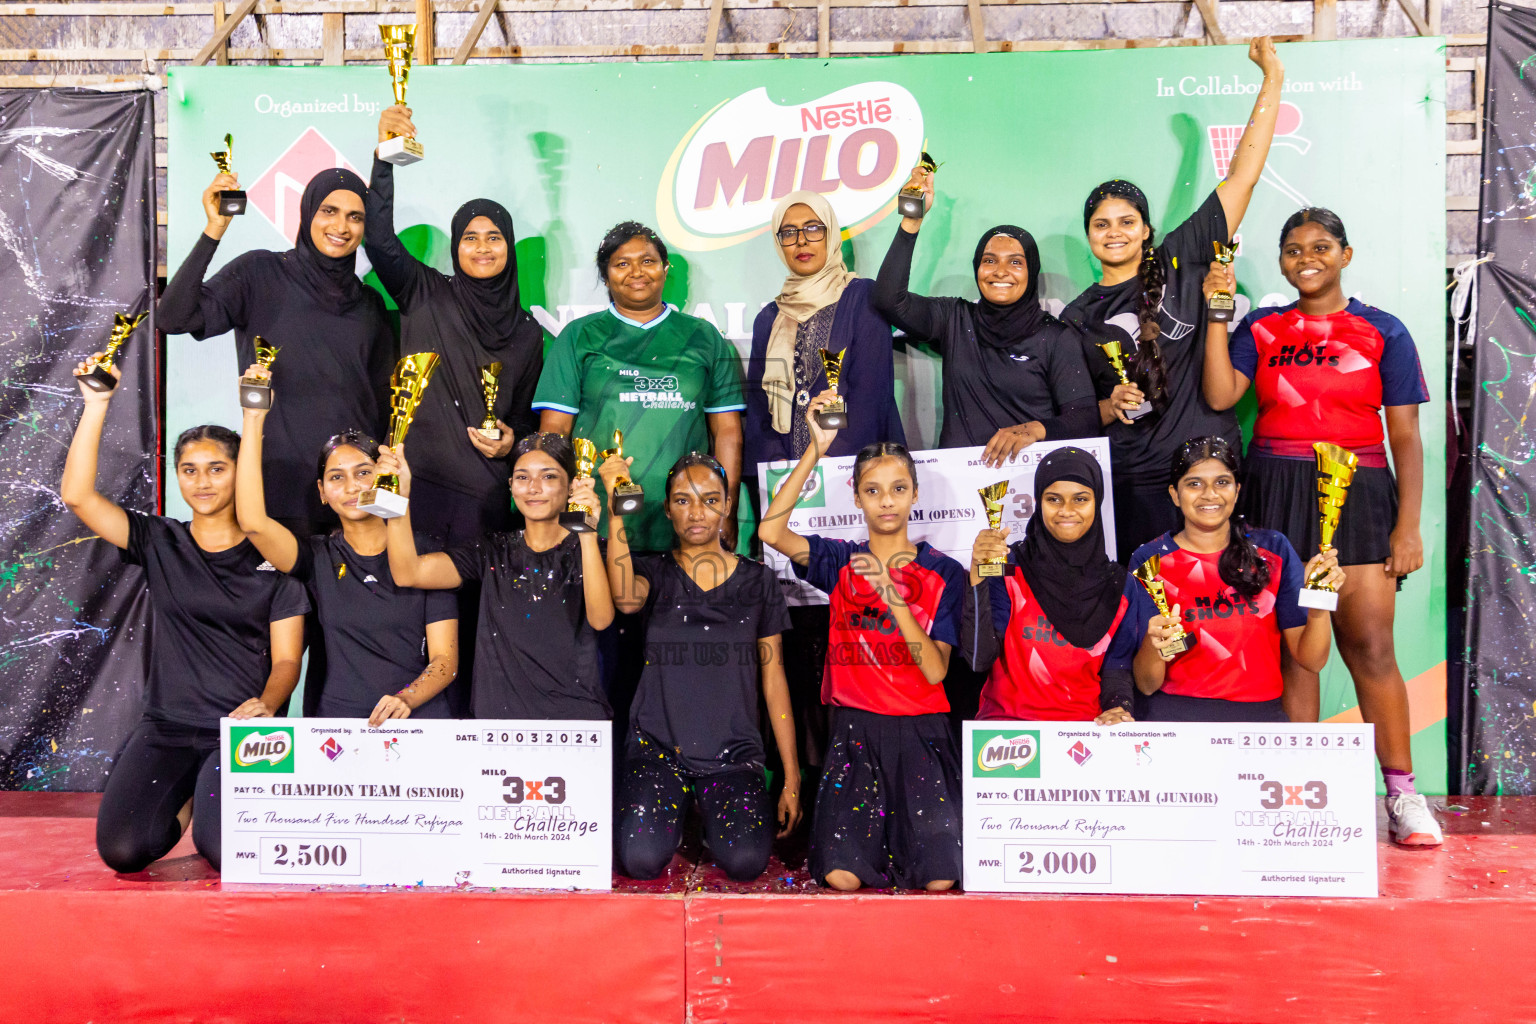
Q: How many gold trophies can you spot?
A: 15